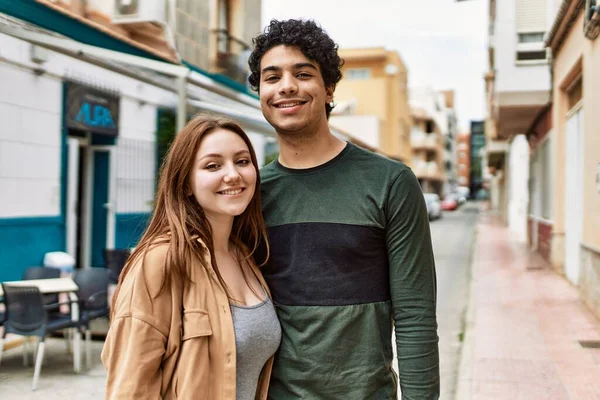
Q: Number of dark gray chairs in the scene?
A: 4